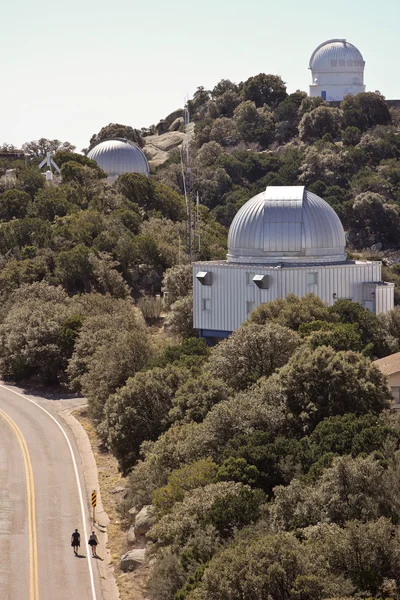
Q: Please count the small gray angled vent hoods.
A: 2